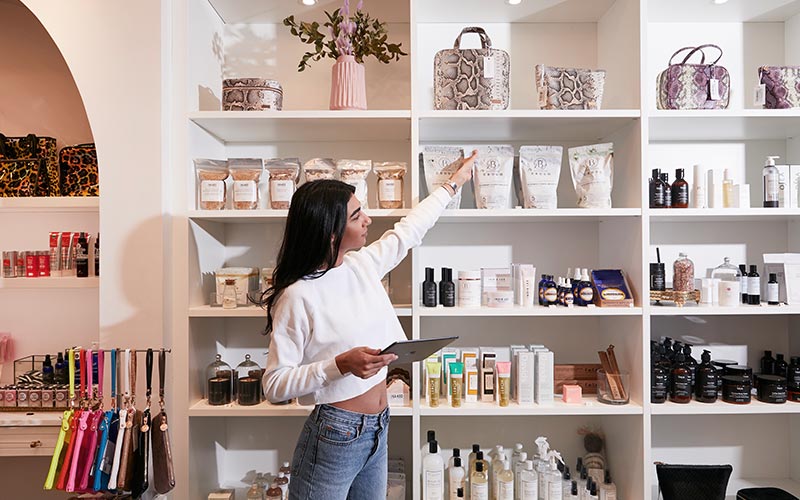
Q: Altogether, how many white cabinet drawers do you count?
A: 1